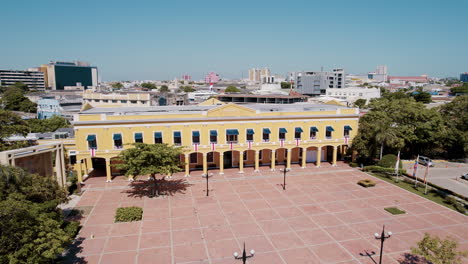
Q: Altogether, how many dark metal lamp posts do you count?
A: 4